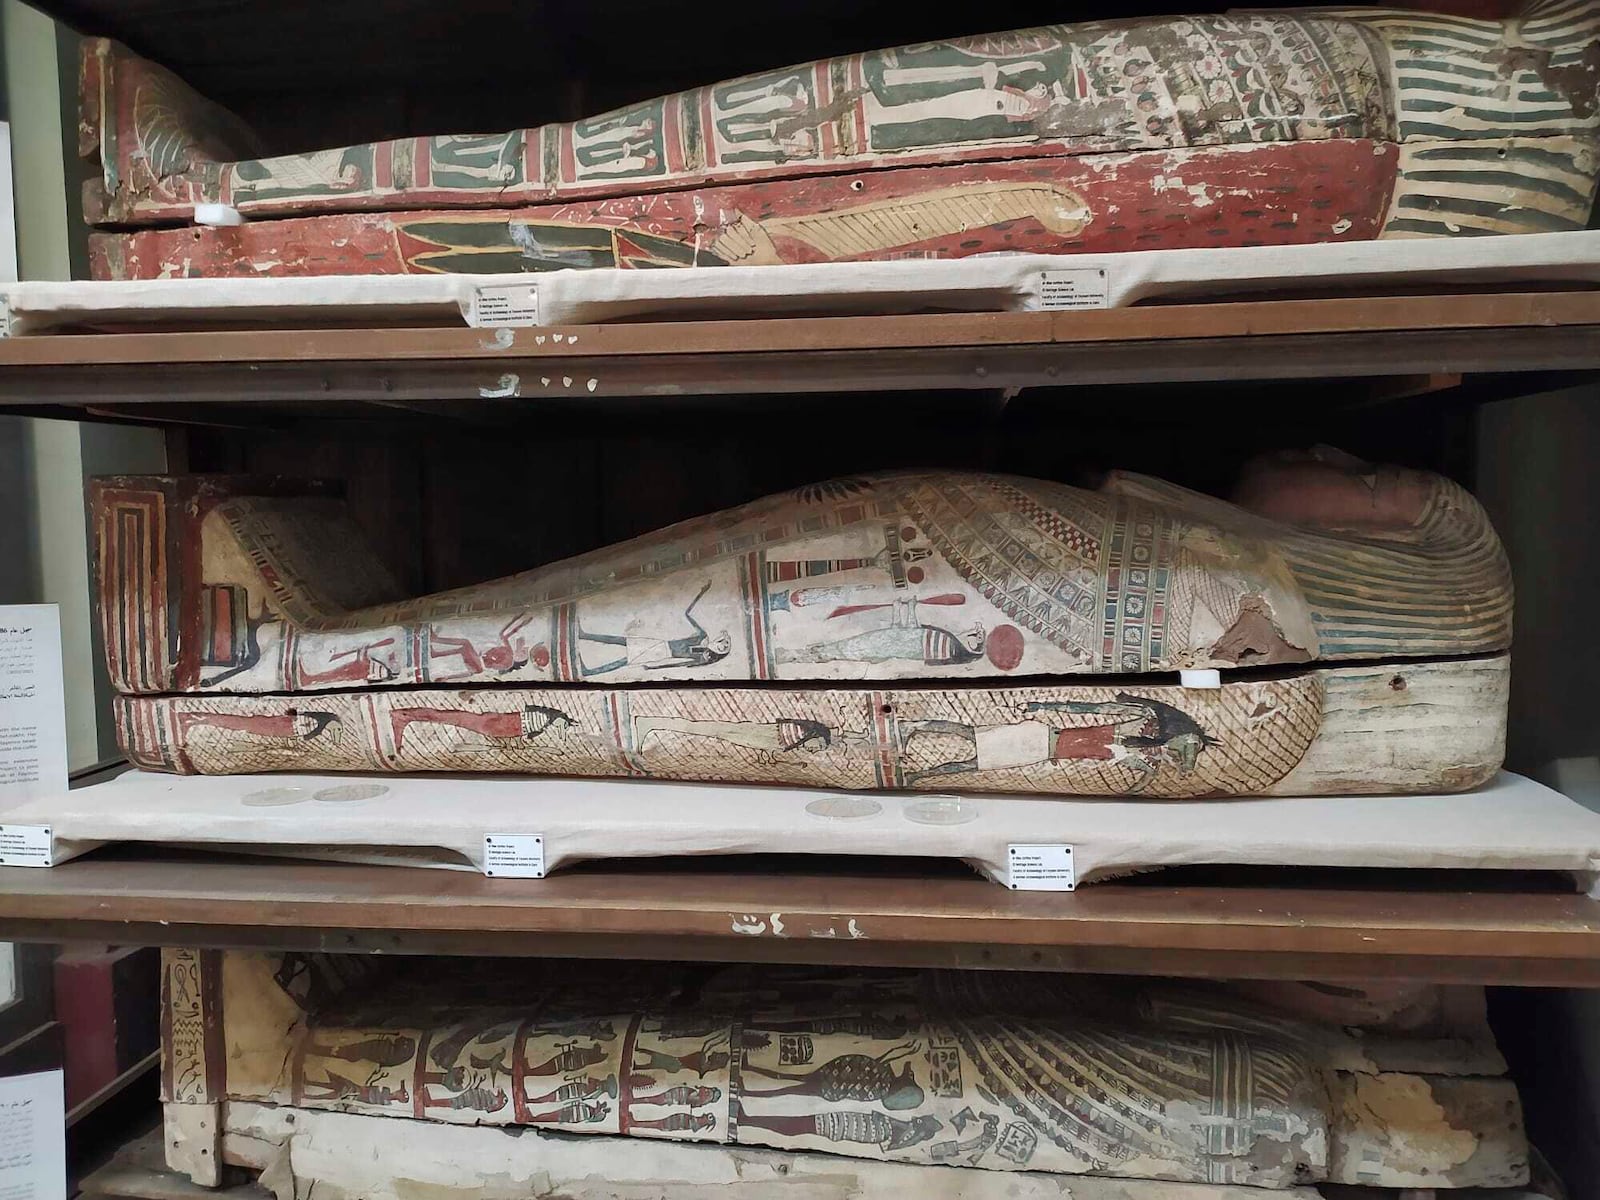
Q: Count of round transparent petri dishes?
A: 4